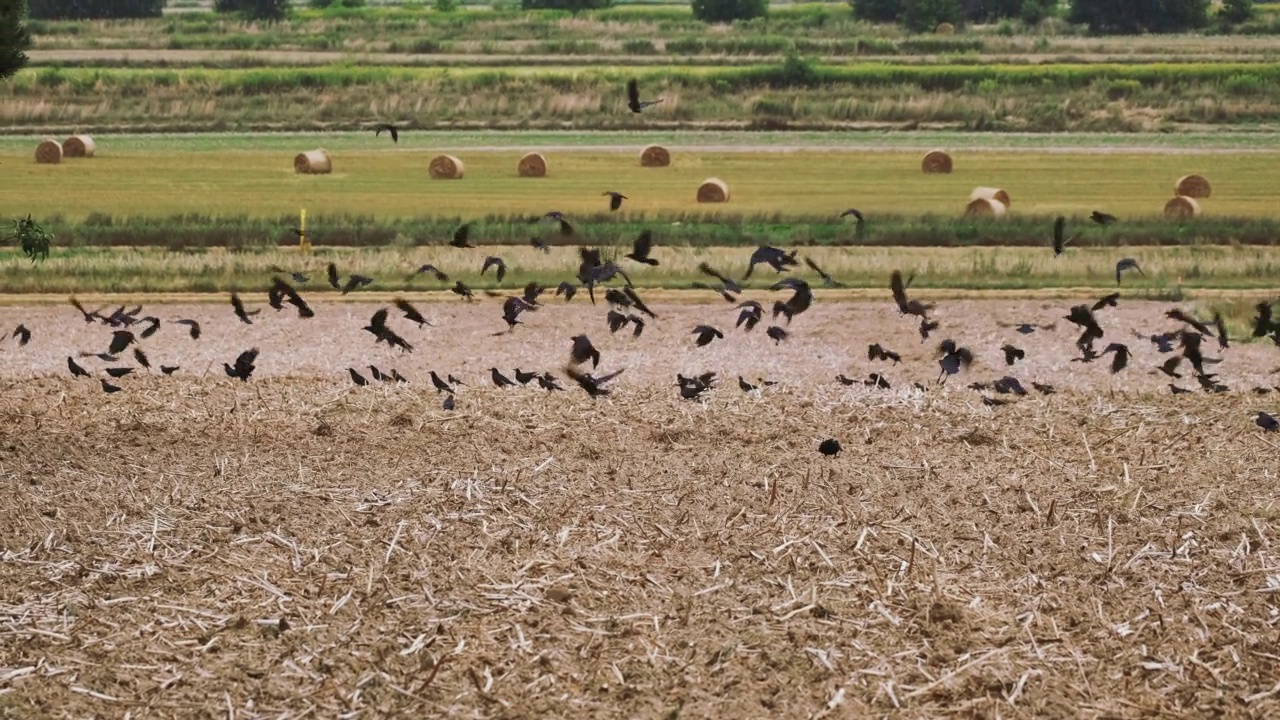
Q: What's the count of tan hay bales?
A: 12